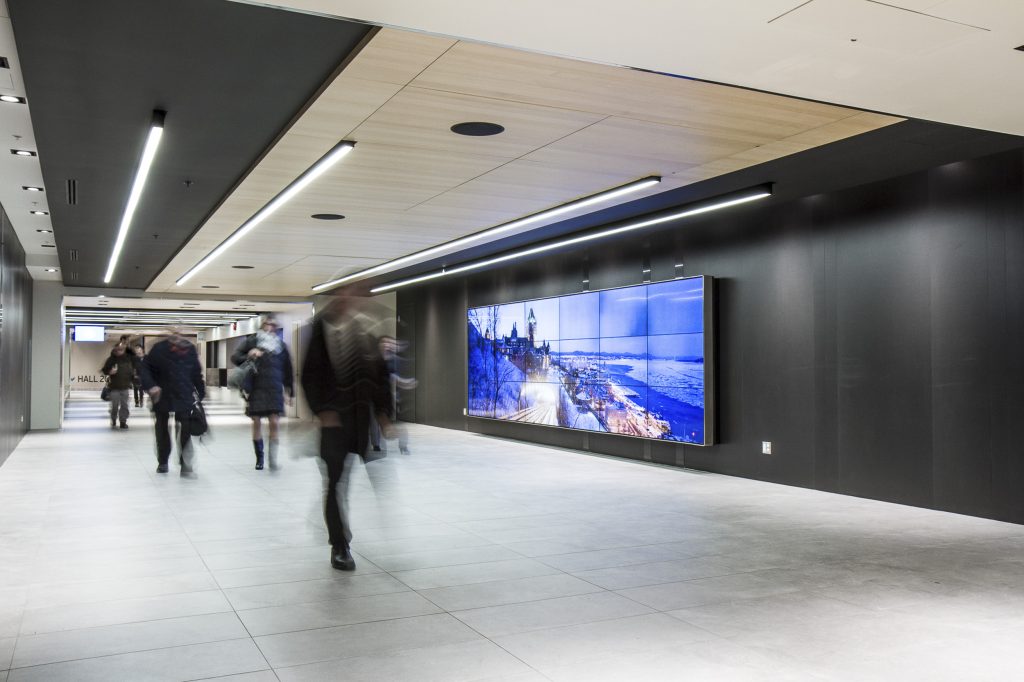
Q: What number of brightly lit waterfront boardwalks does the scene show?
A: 1